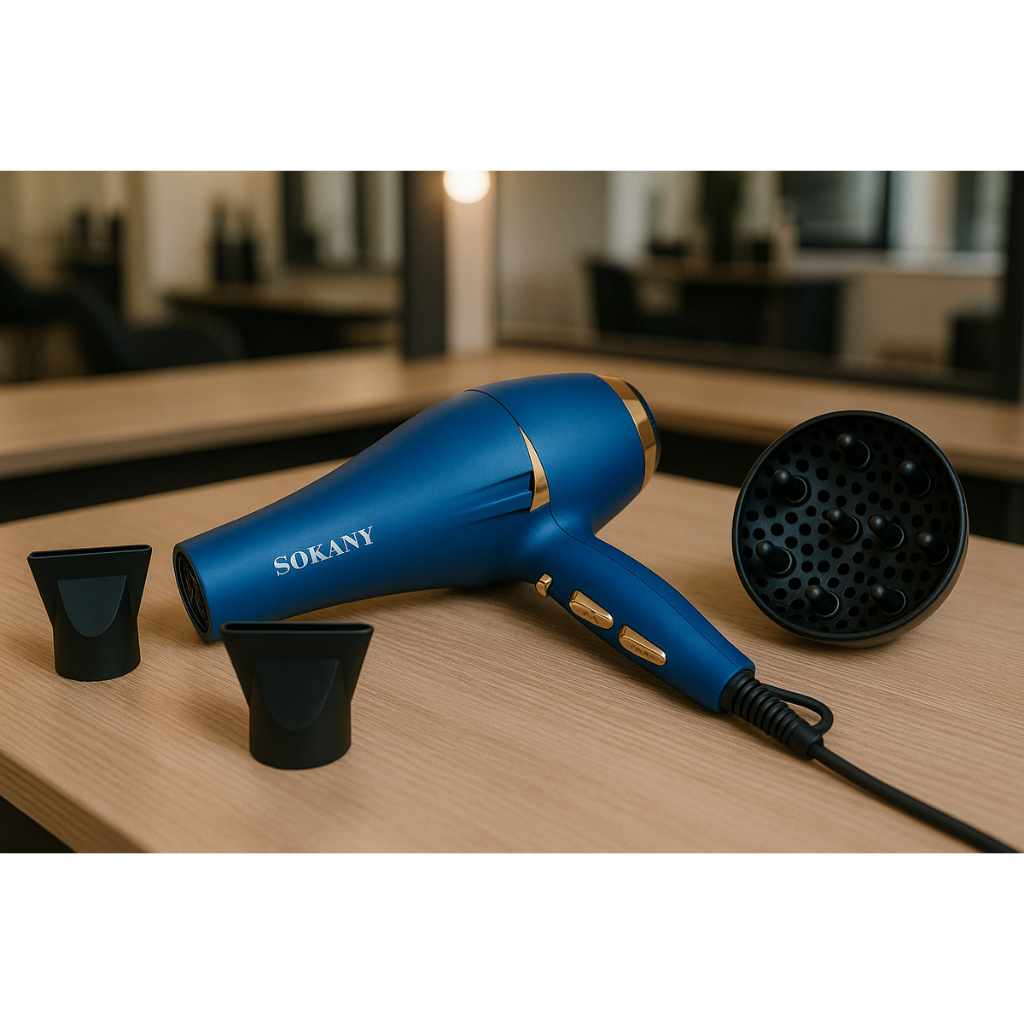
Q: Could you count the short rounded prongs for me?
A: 9